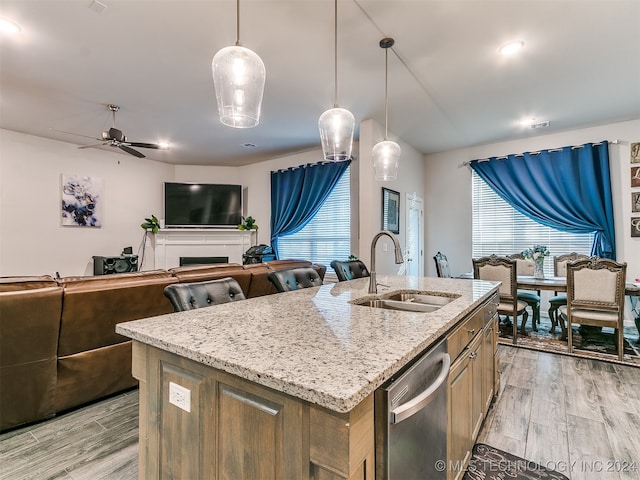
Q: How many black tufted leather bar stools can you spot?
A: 3